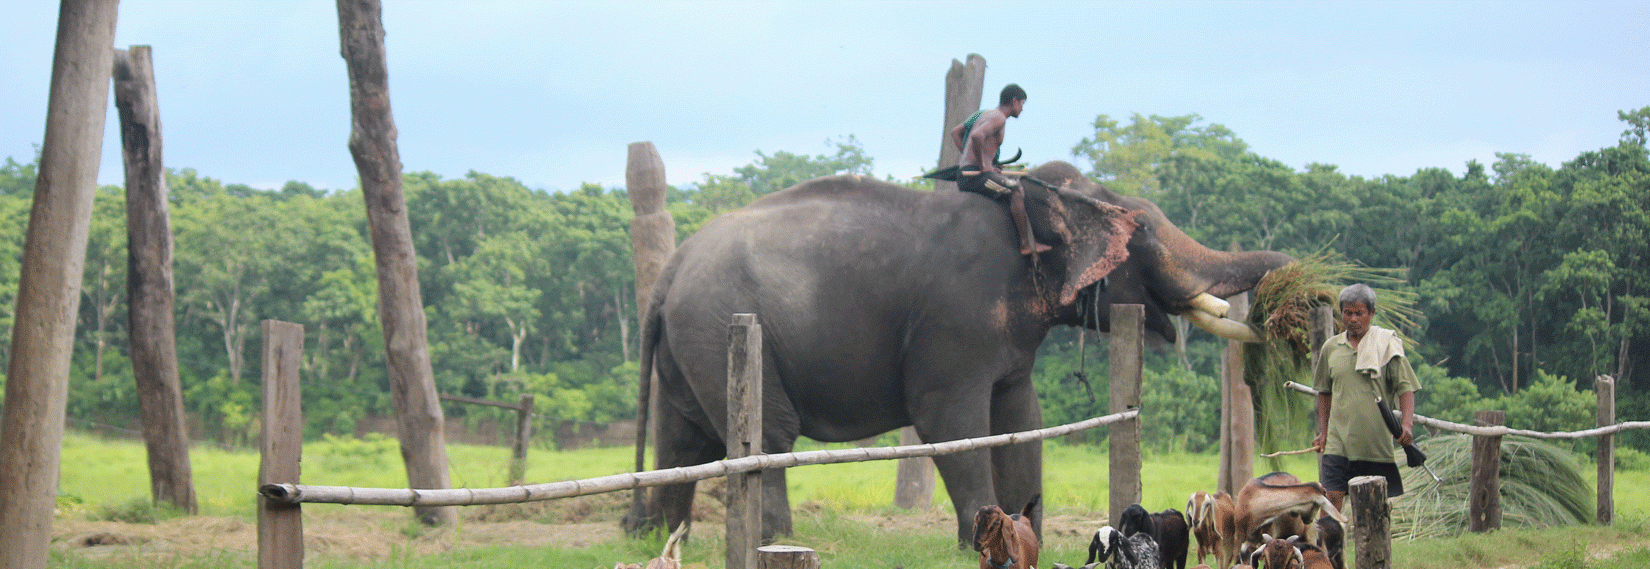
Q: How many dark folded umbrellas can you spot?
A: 2